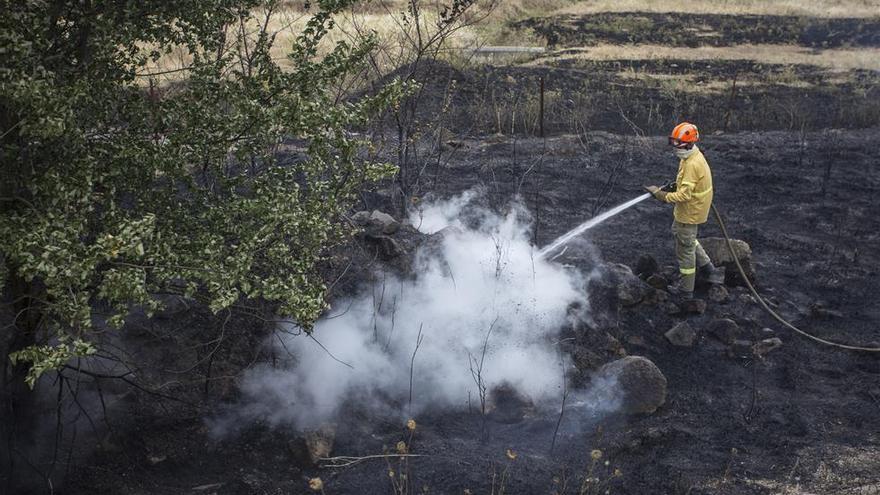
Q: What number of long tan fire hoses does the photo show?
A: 1